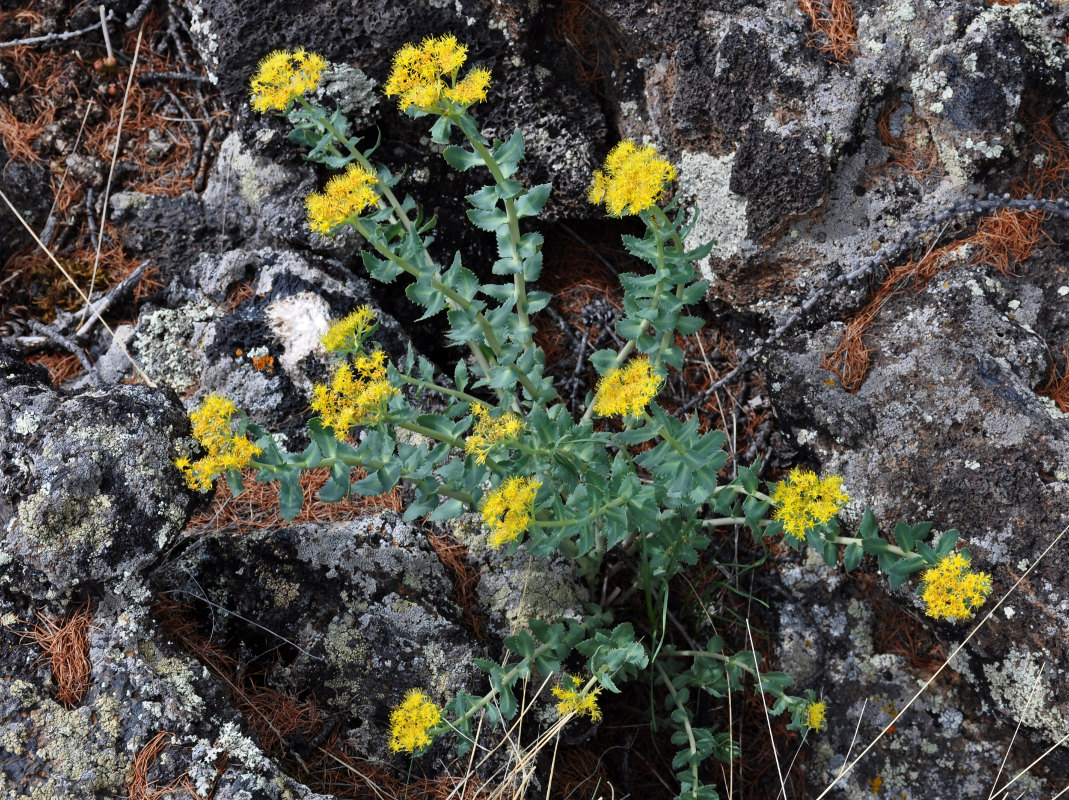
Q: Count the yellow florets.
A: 15